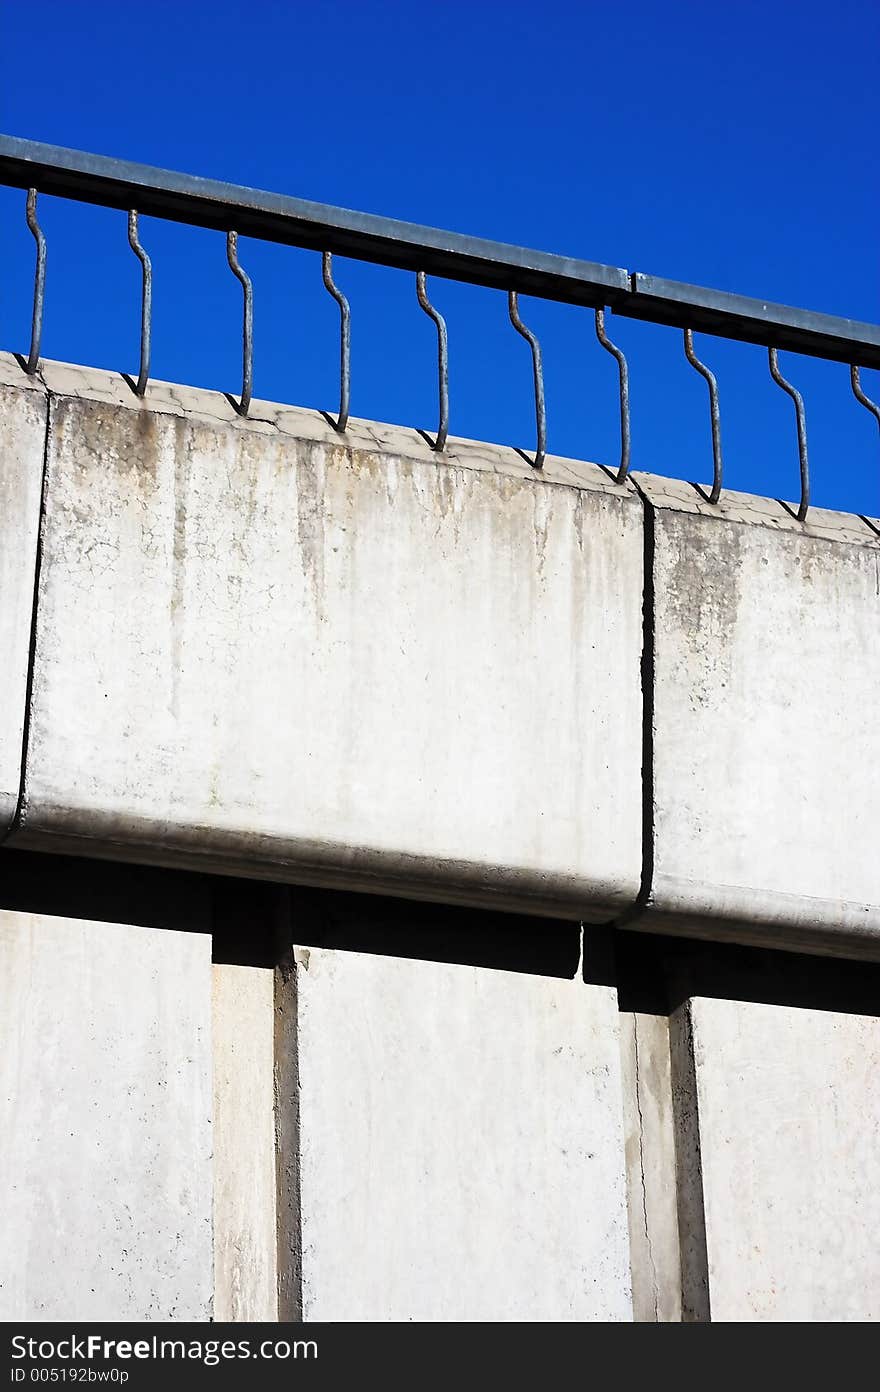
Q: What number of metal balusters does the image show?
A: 10